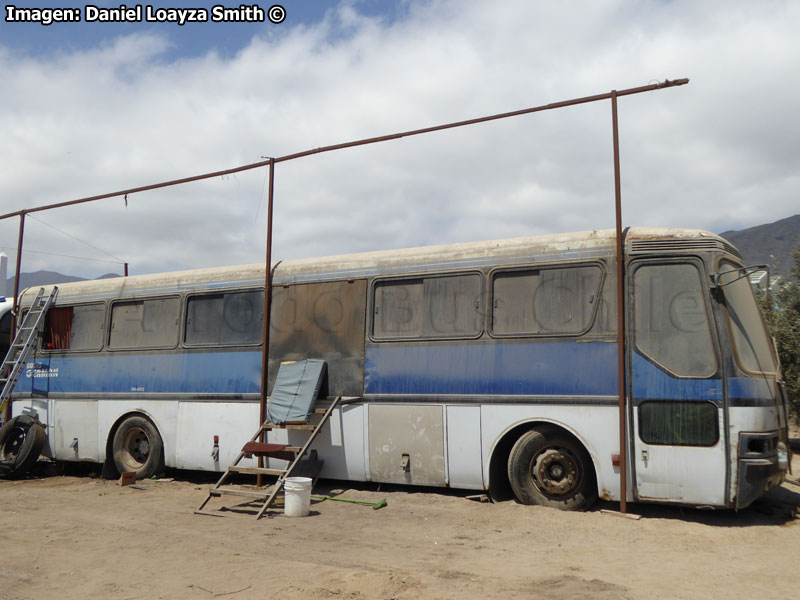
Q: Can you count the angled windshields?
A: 1